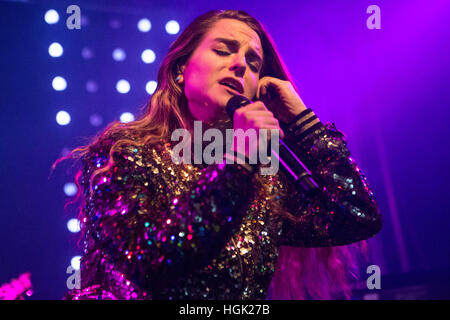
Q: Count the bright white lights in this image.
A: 14